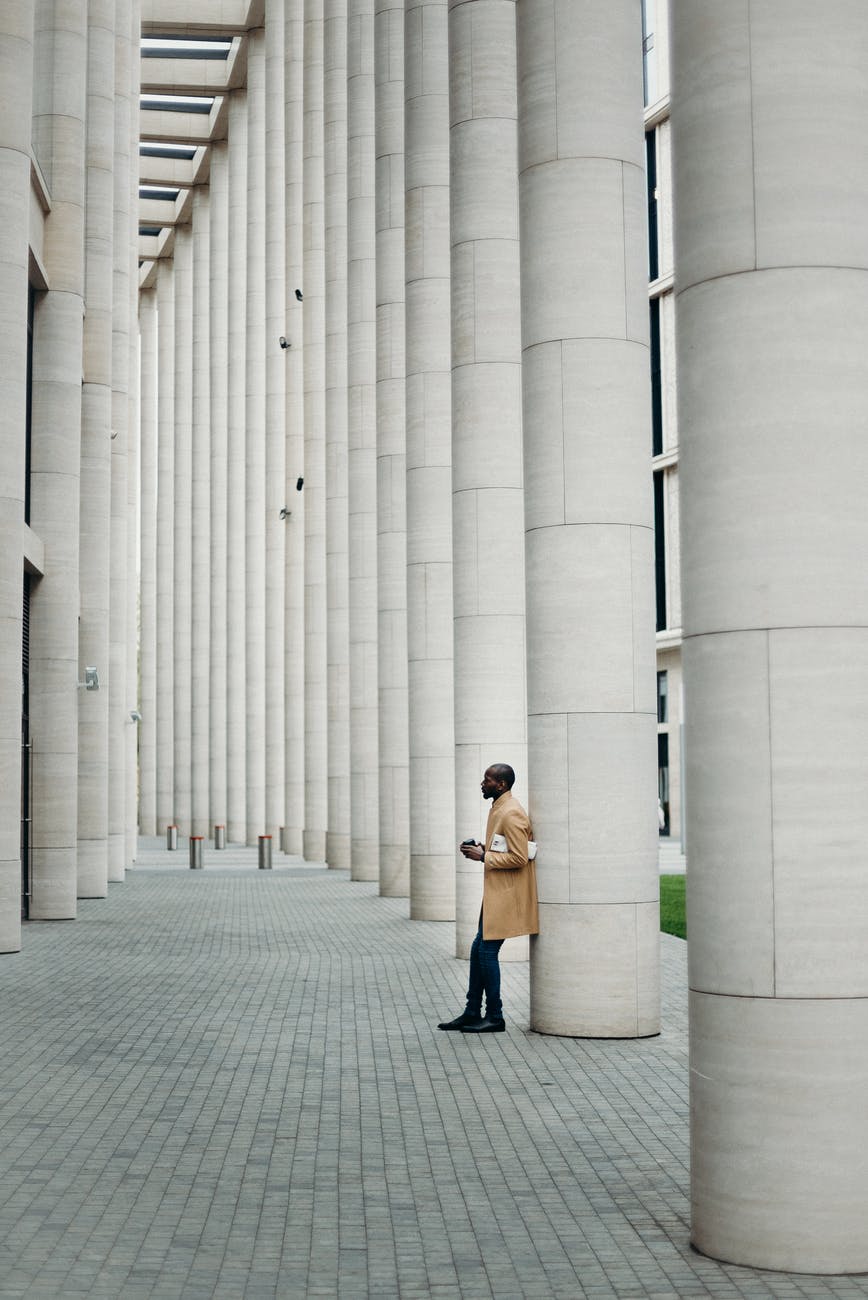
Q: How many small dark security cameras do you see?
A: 4